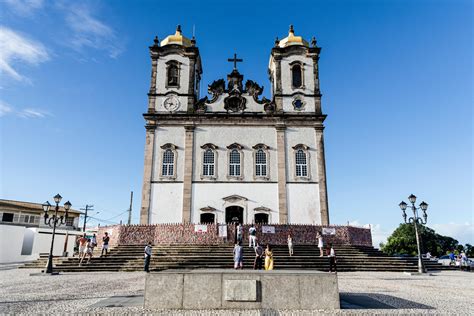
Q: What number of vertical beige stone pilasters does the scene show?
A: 4